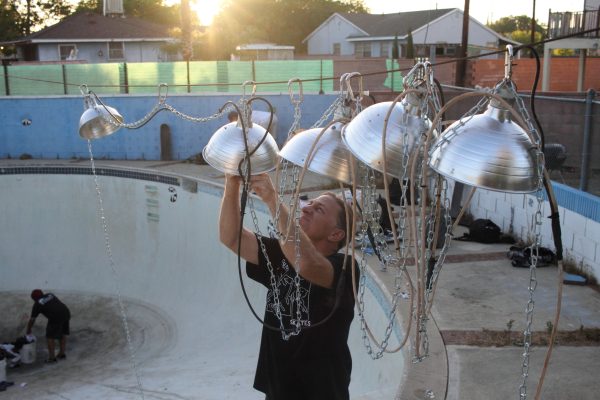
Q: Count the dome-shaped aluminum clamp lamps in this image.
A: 5